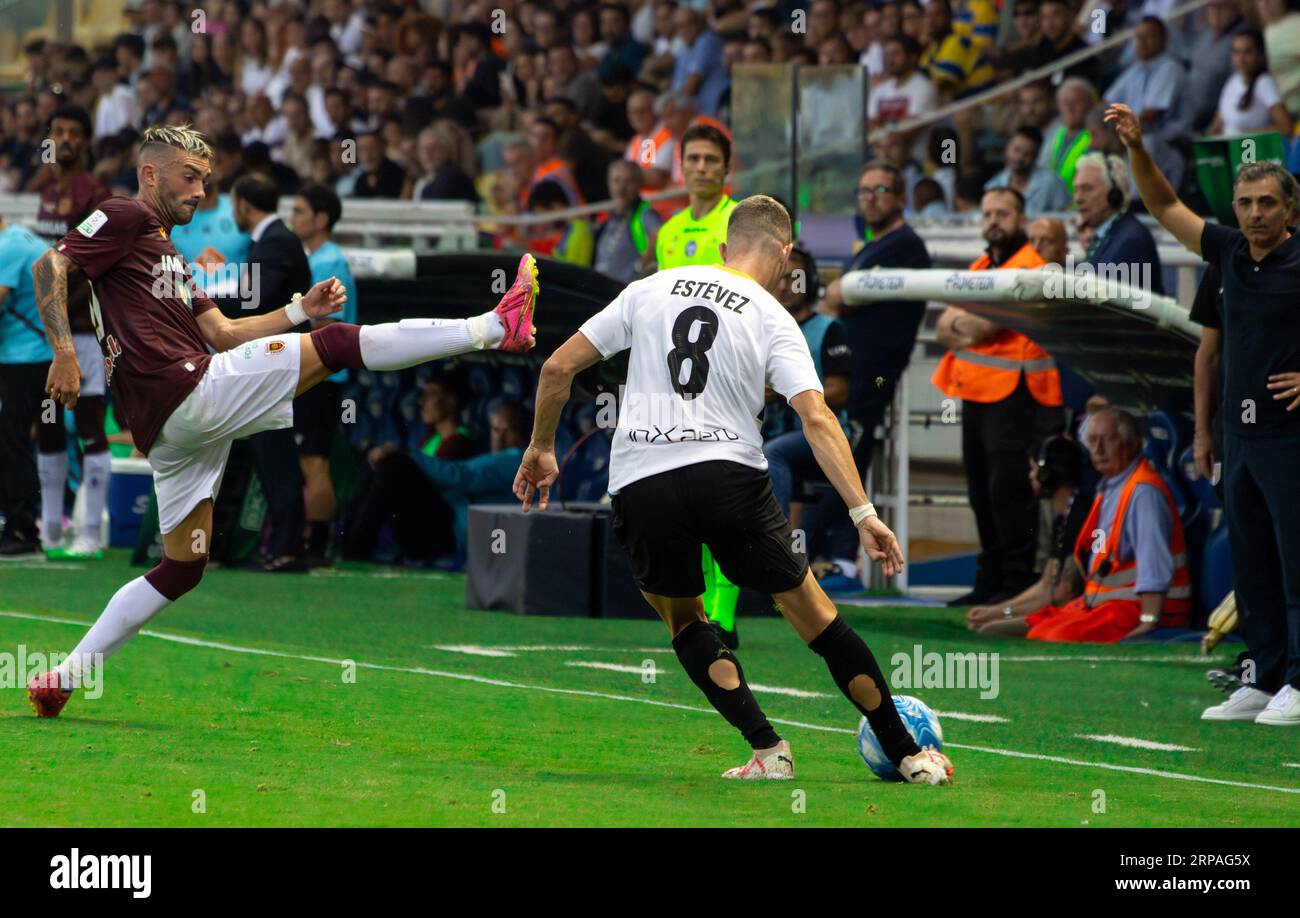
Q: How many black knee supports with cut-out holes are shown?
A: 2